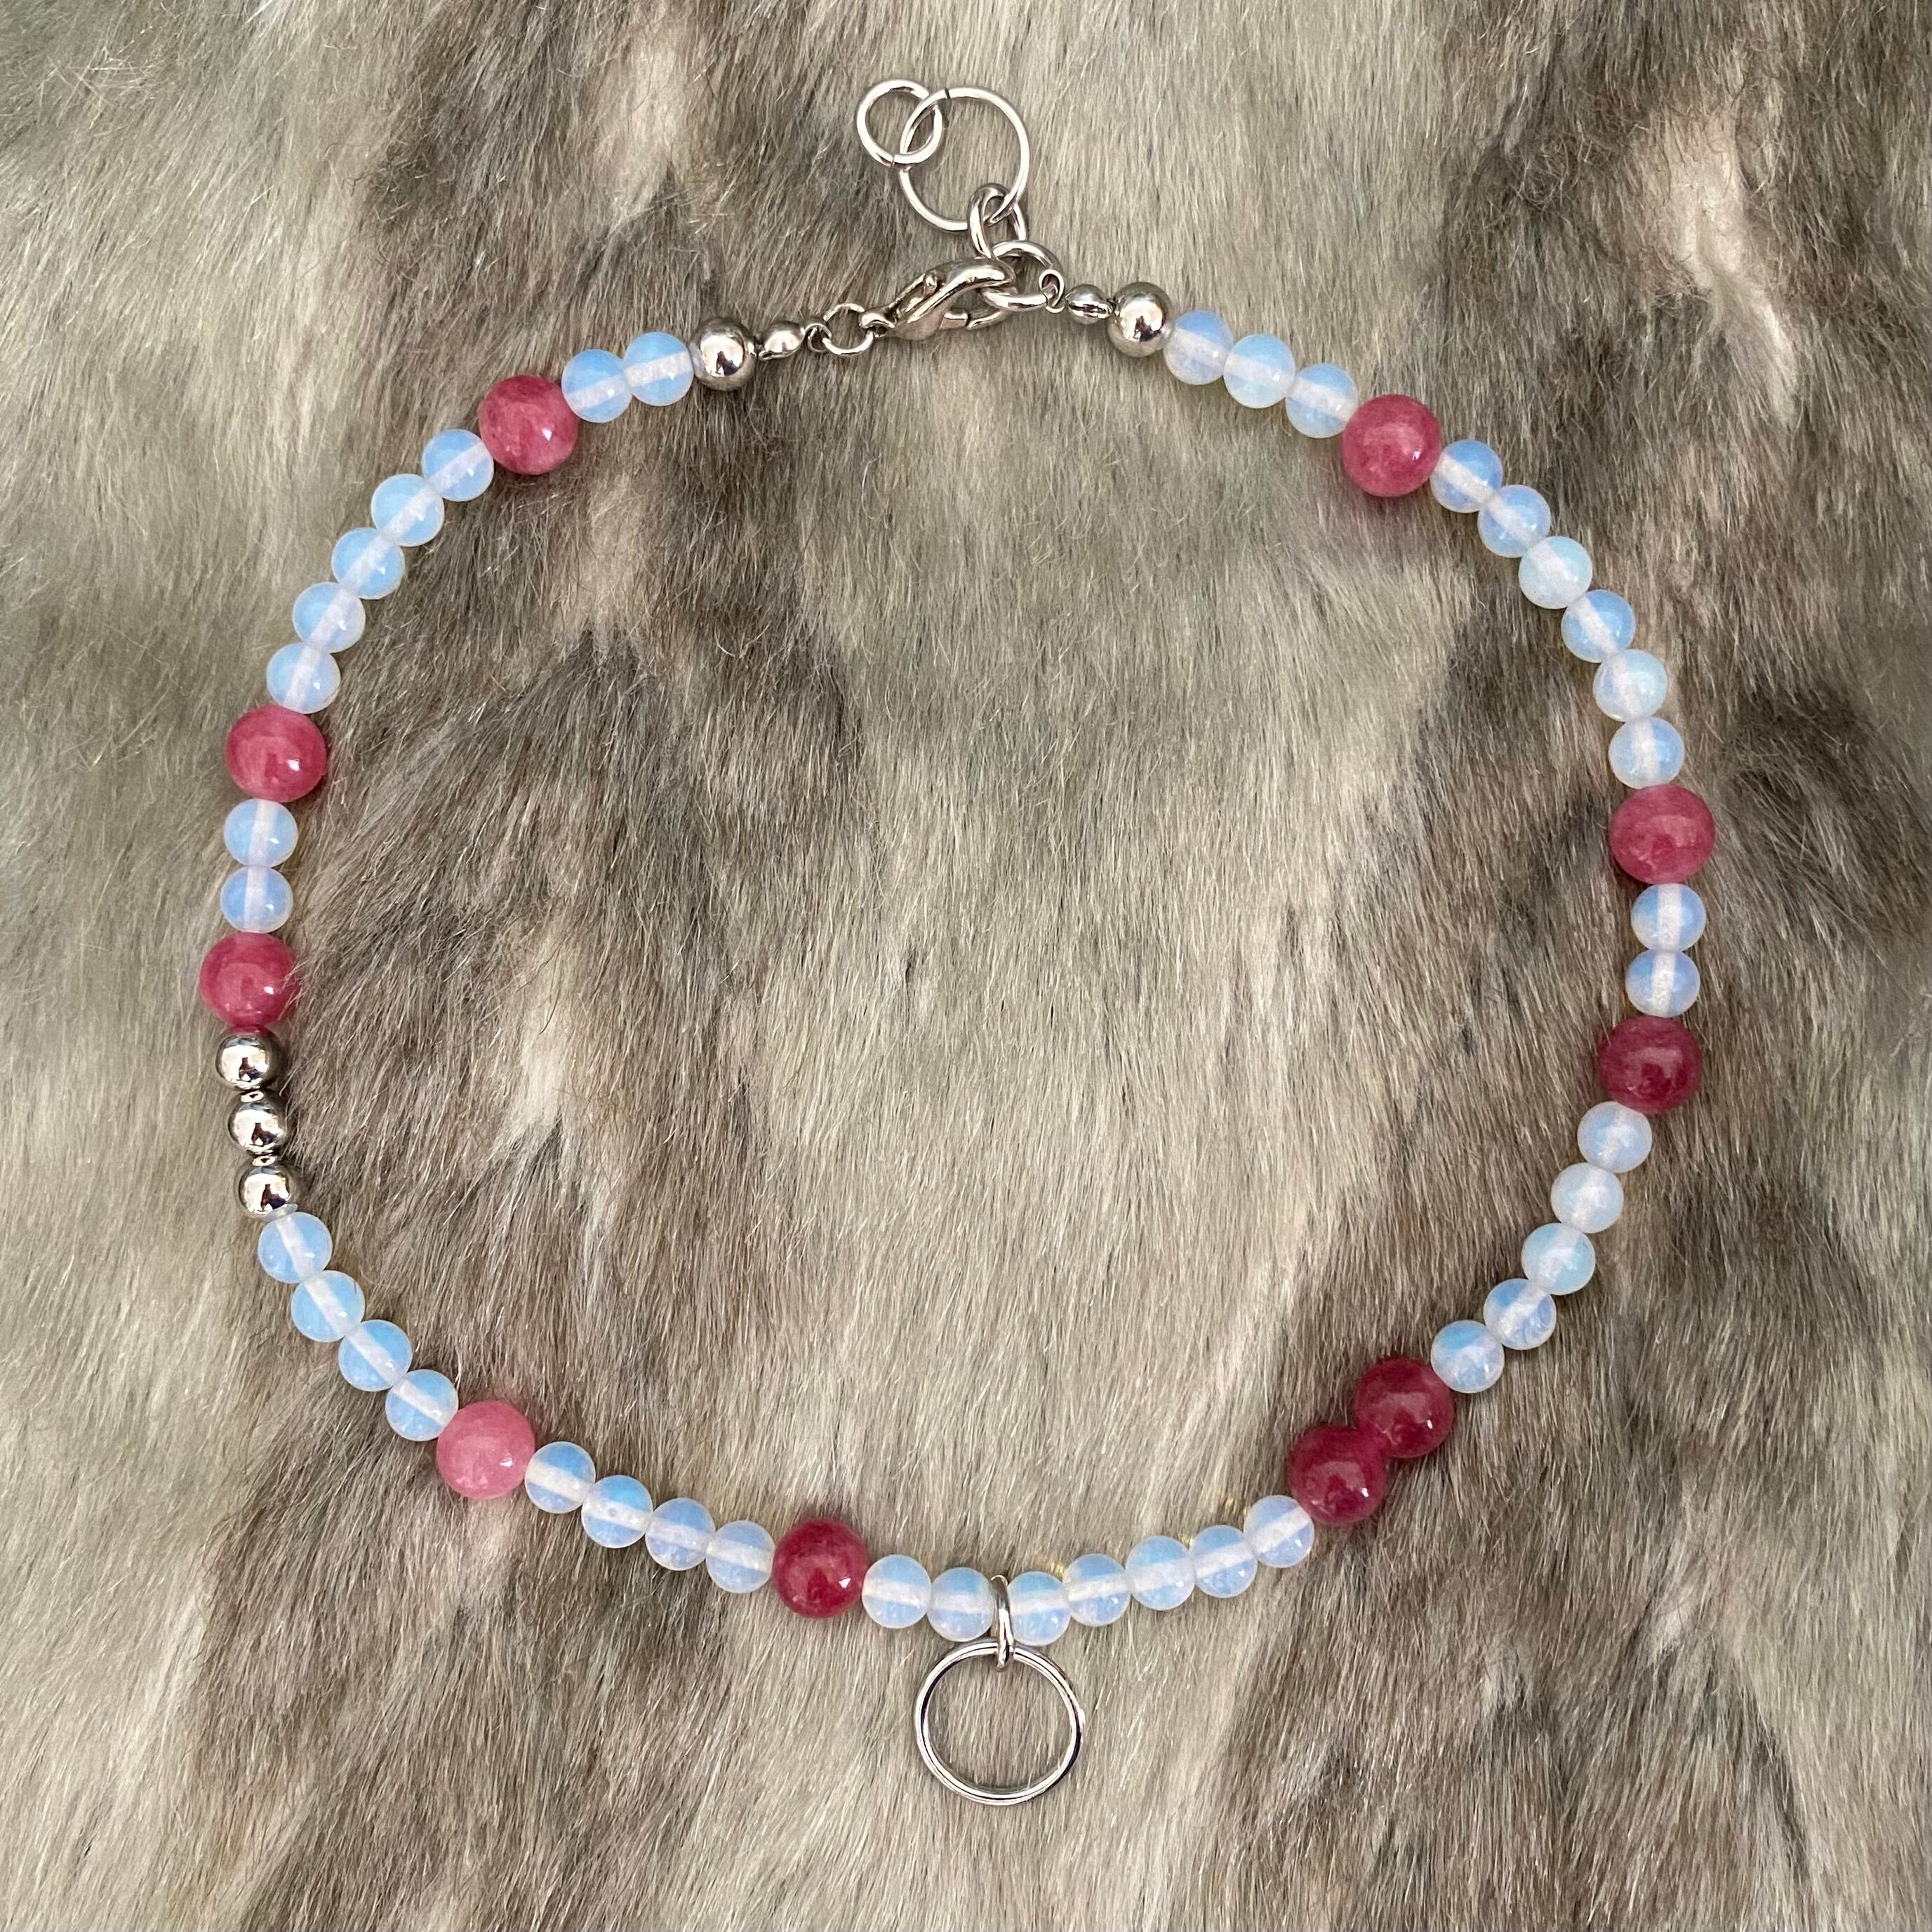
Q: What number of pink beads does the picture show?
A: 10